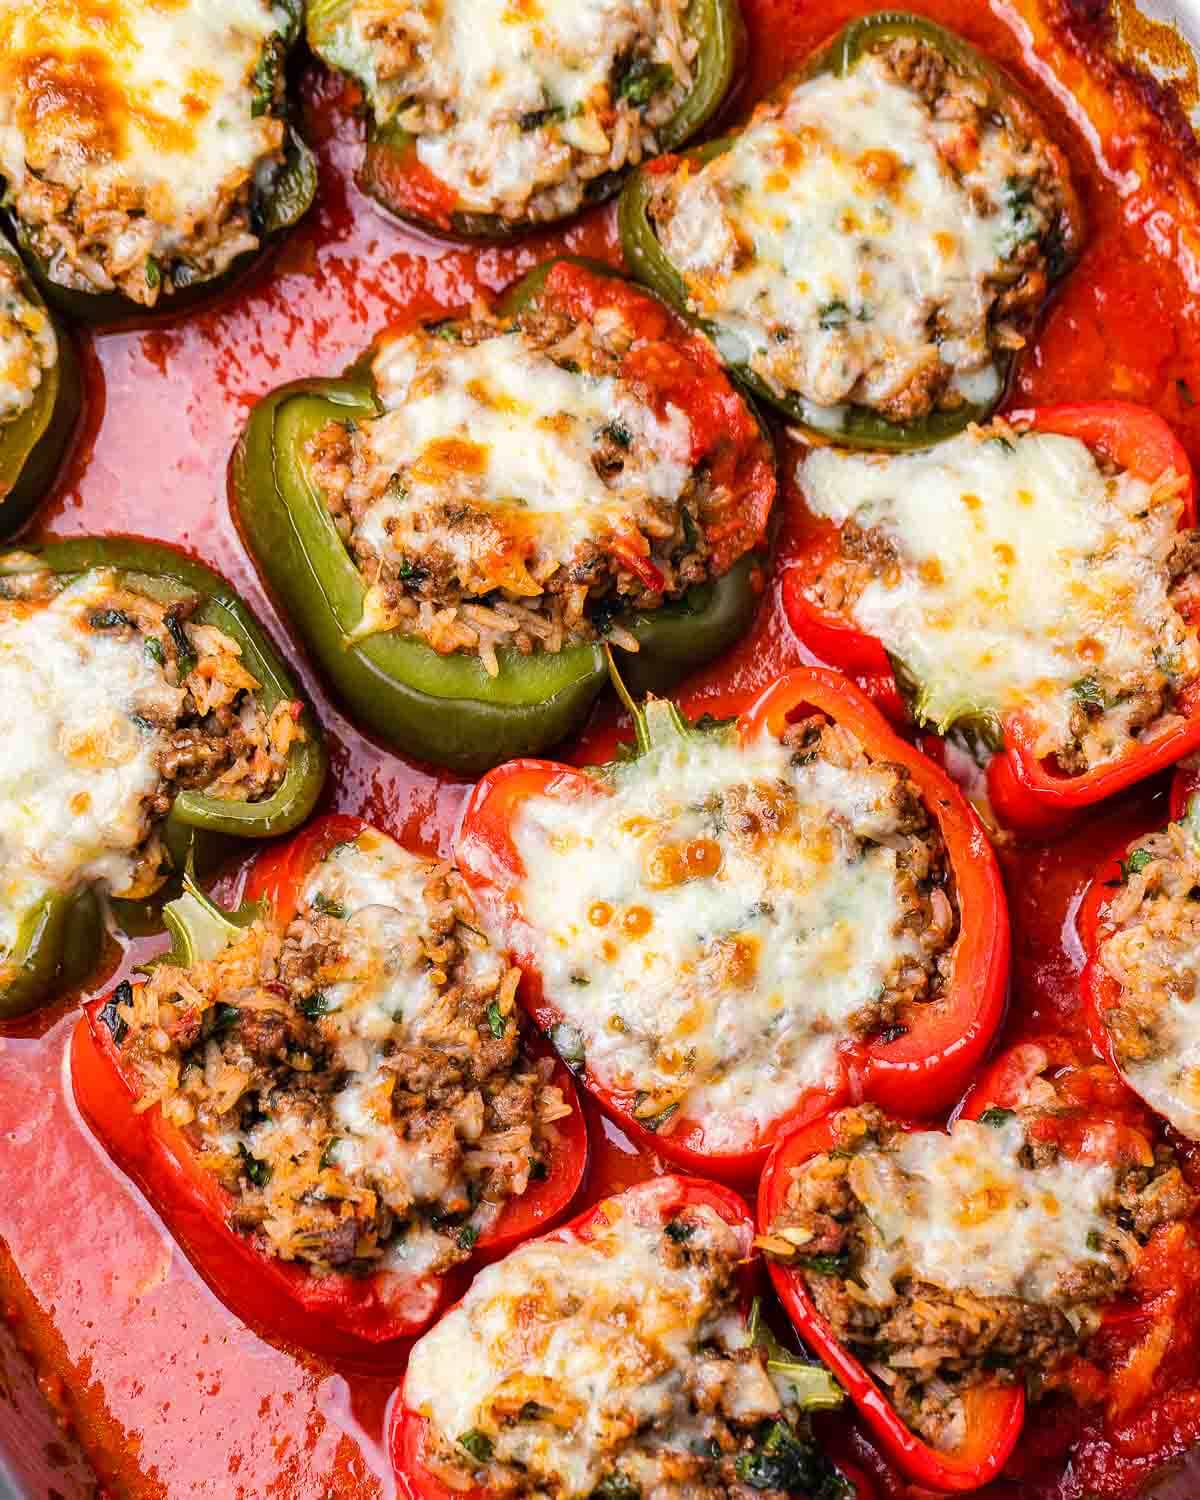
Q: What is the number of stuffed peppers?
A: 12